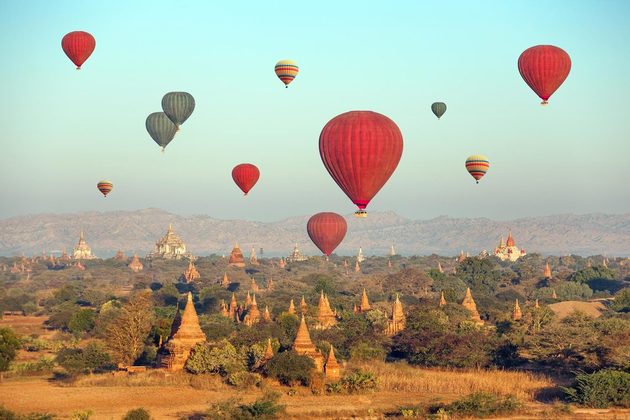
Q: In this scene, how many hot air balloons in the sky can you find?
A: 11